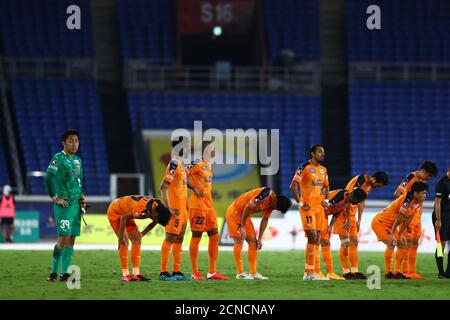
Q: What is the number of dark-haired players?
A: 10